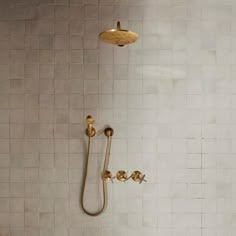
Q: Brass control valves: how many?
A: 3